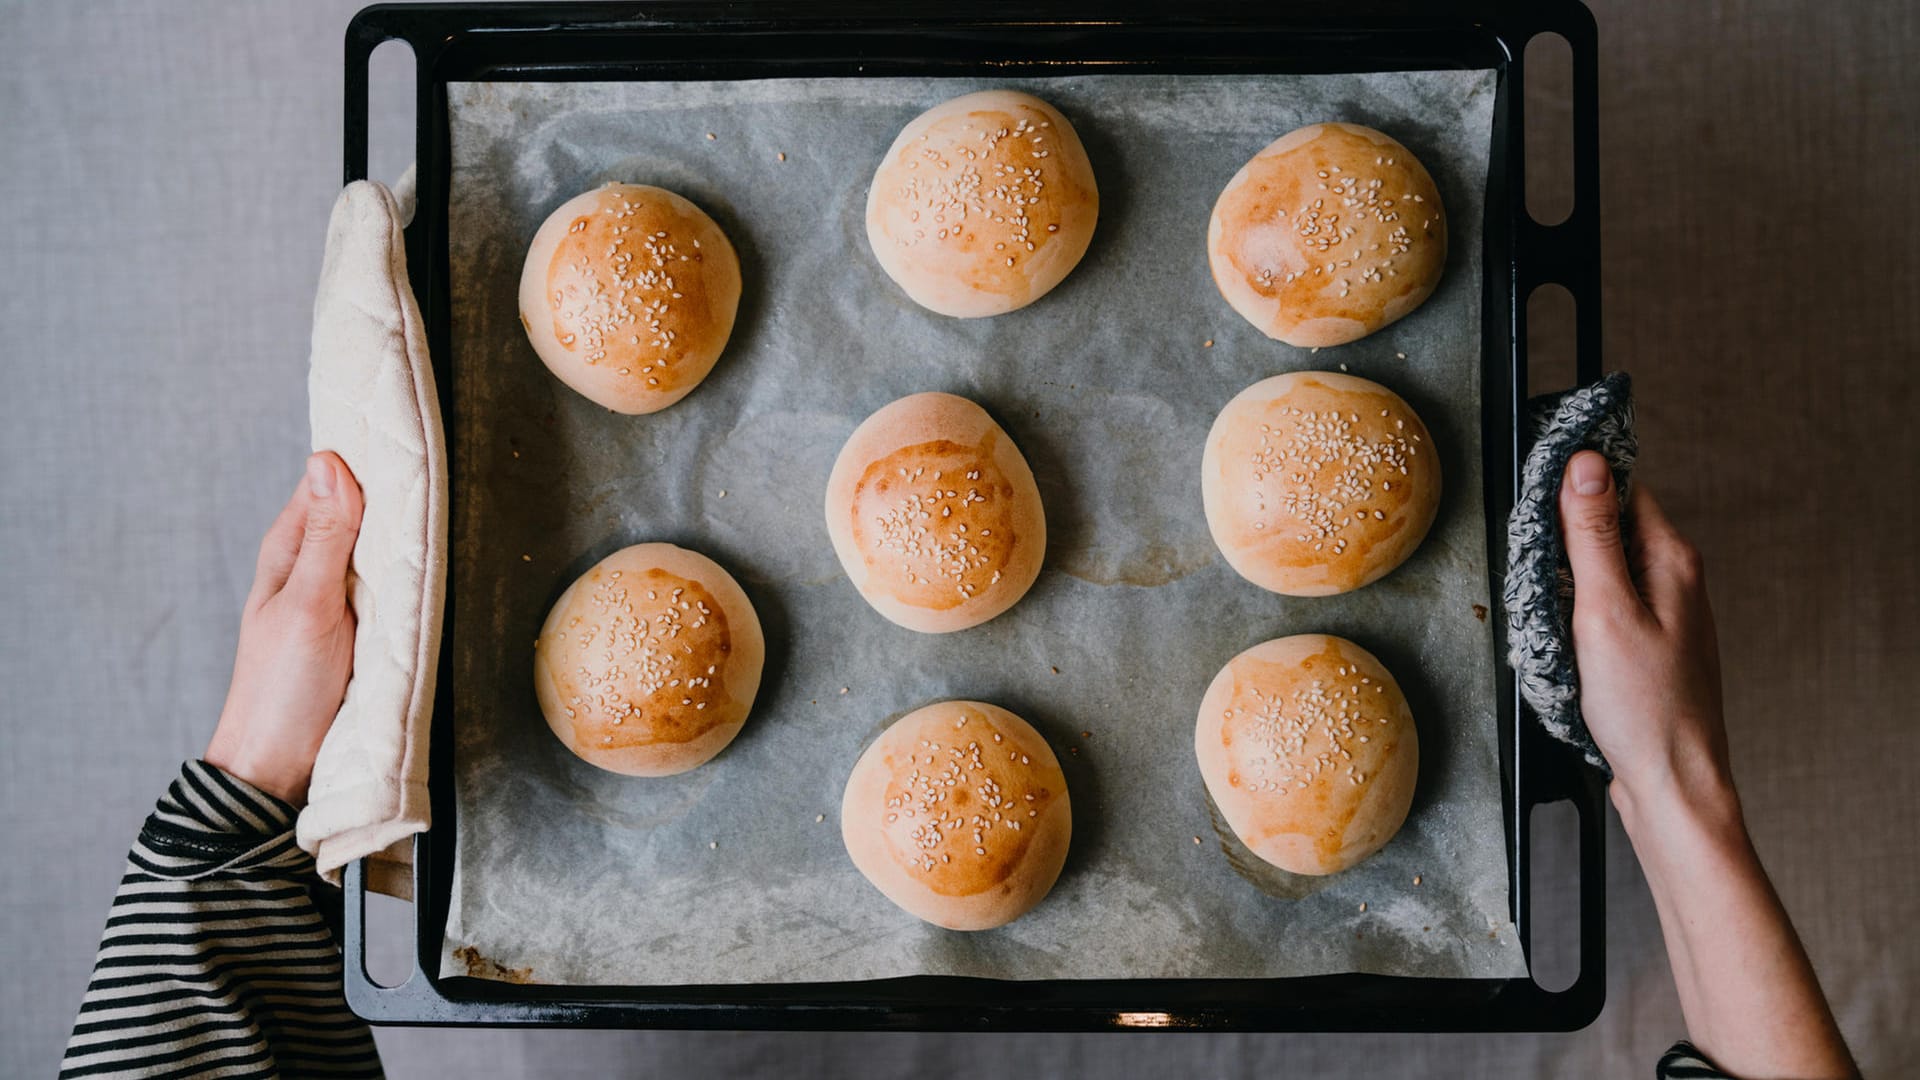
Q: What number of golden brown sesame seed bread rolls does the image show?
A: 8